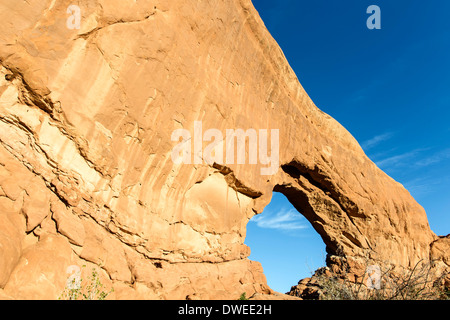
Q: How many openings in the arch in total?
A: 1